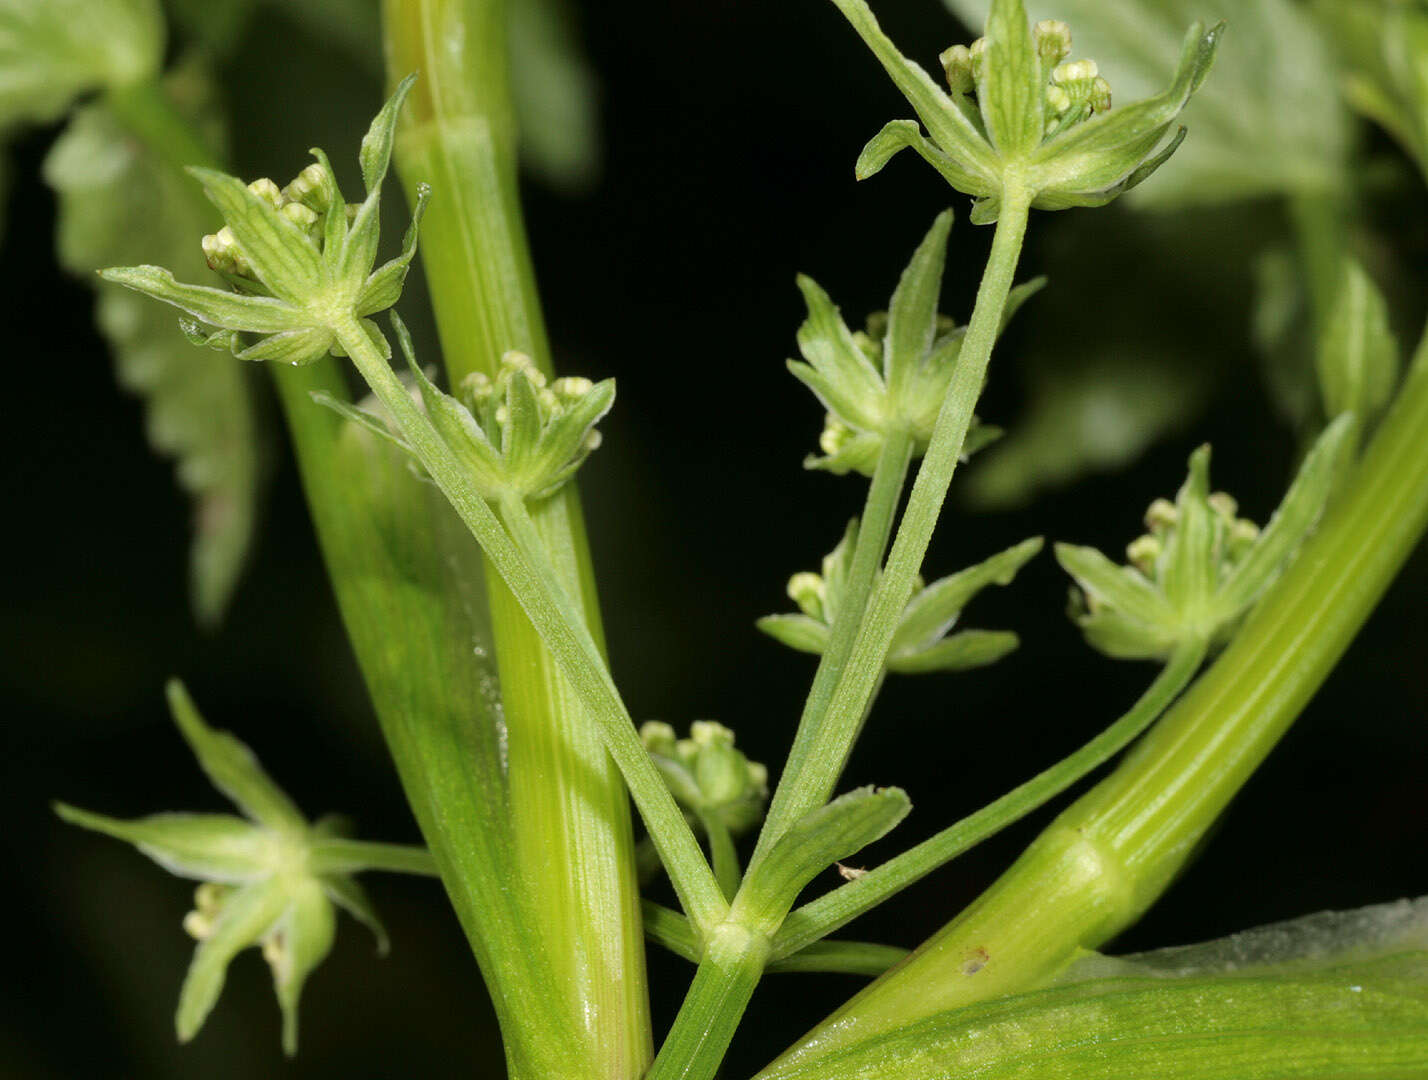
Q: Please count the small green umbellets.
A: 8